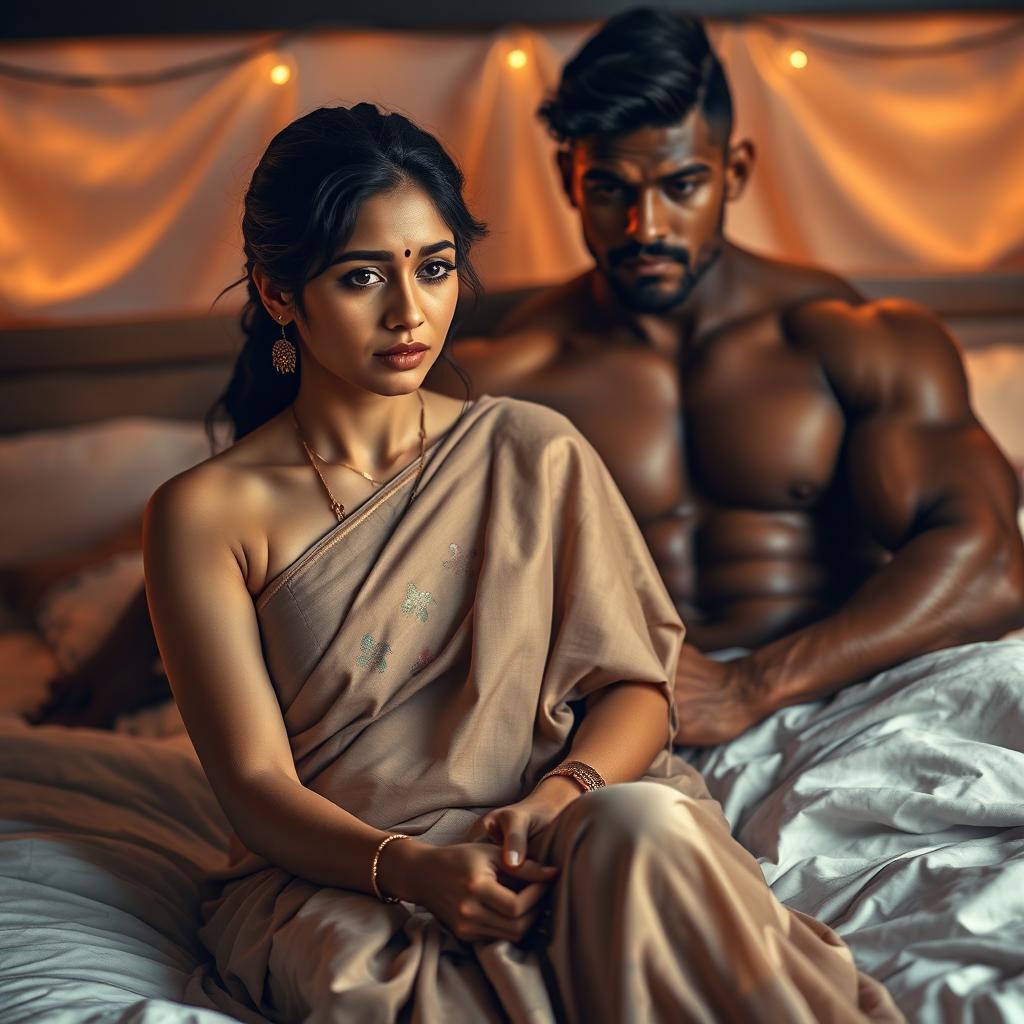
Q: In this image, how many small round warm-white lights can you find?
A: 3